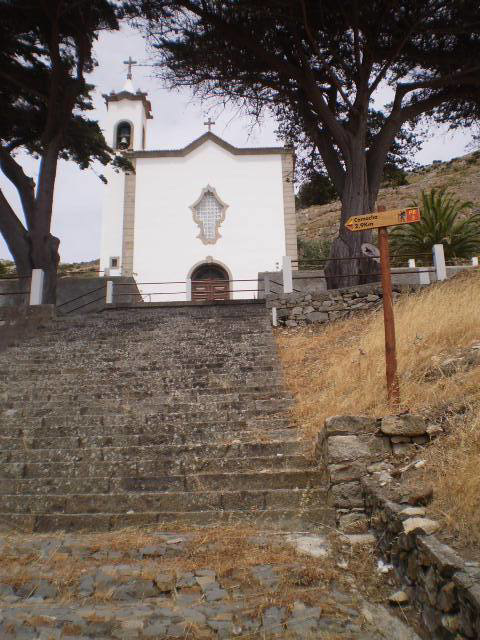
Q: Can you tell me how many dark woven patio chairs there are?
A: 0